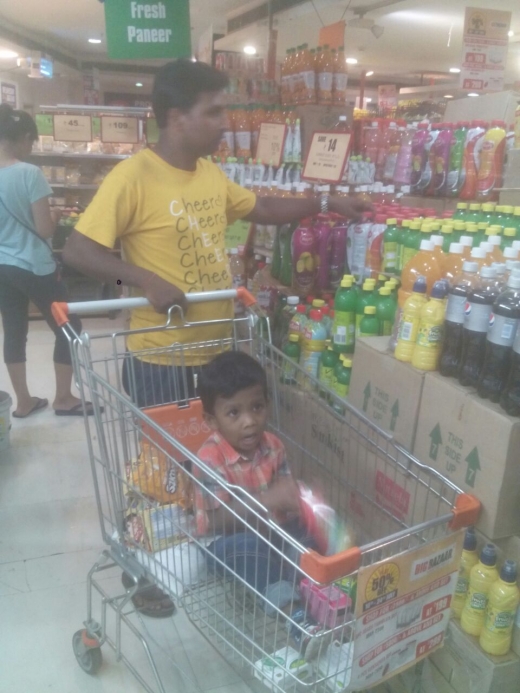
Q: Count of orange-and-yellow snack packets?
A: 1